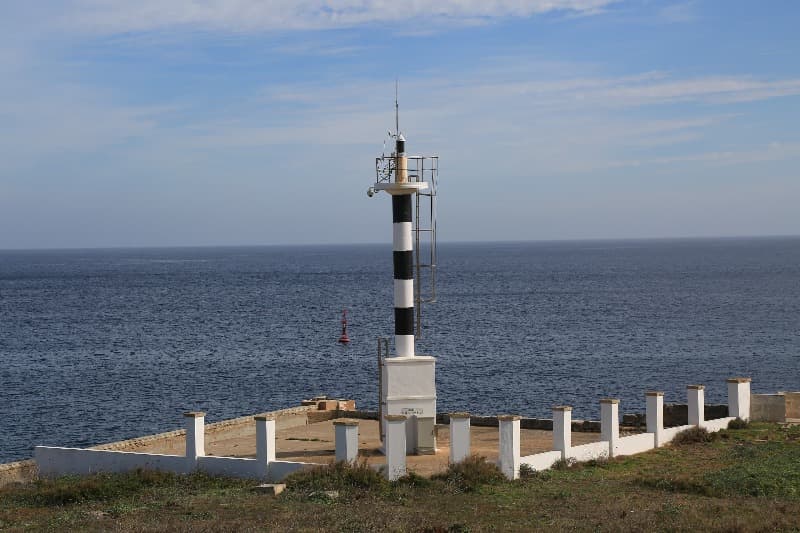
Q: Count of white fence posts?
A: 11